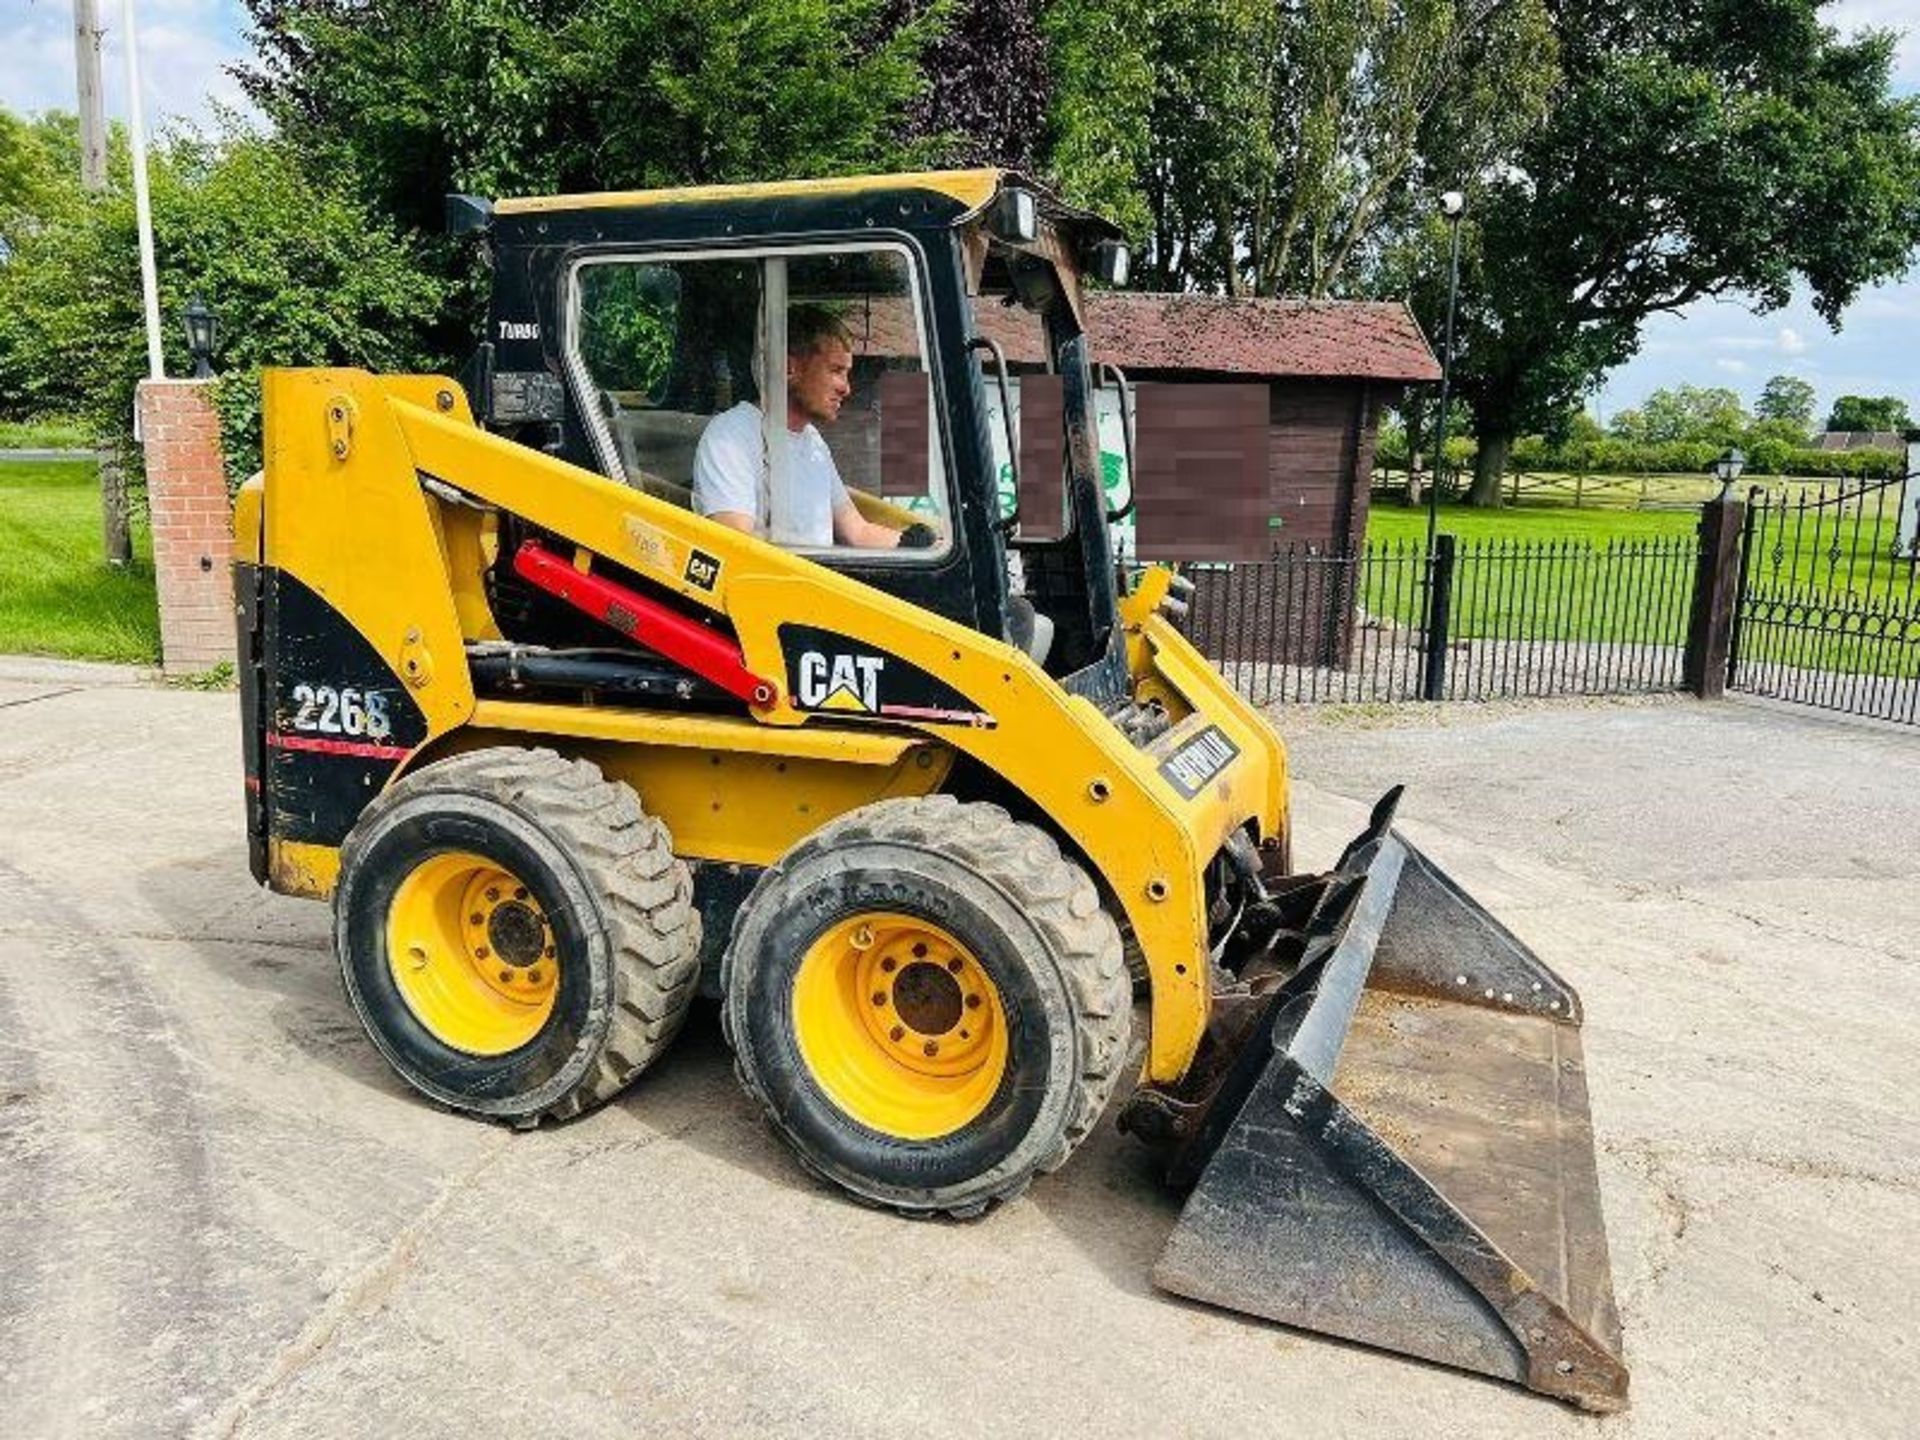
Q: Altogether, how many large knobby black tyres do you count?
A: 2